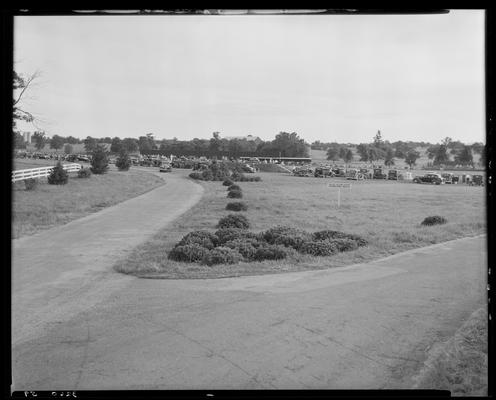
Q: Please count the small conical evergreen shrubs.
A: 3